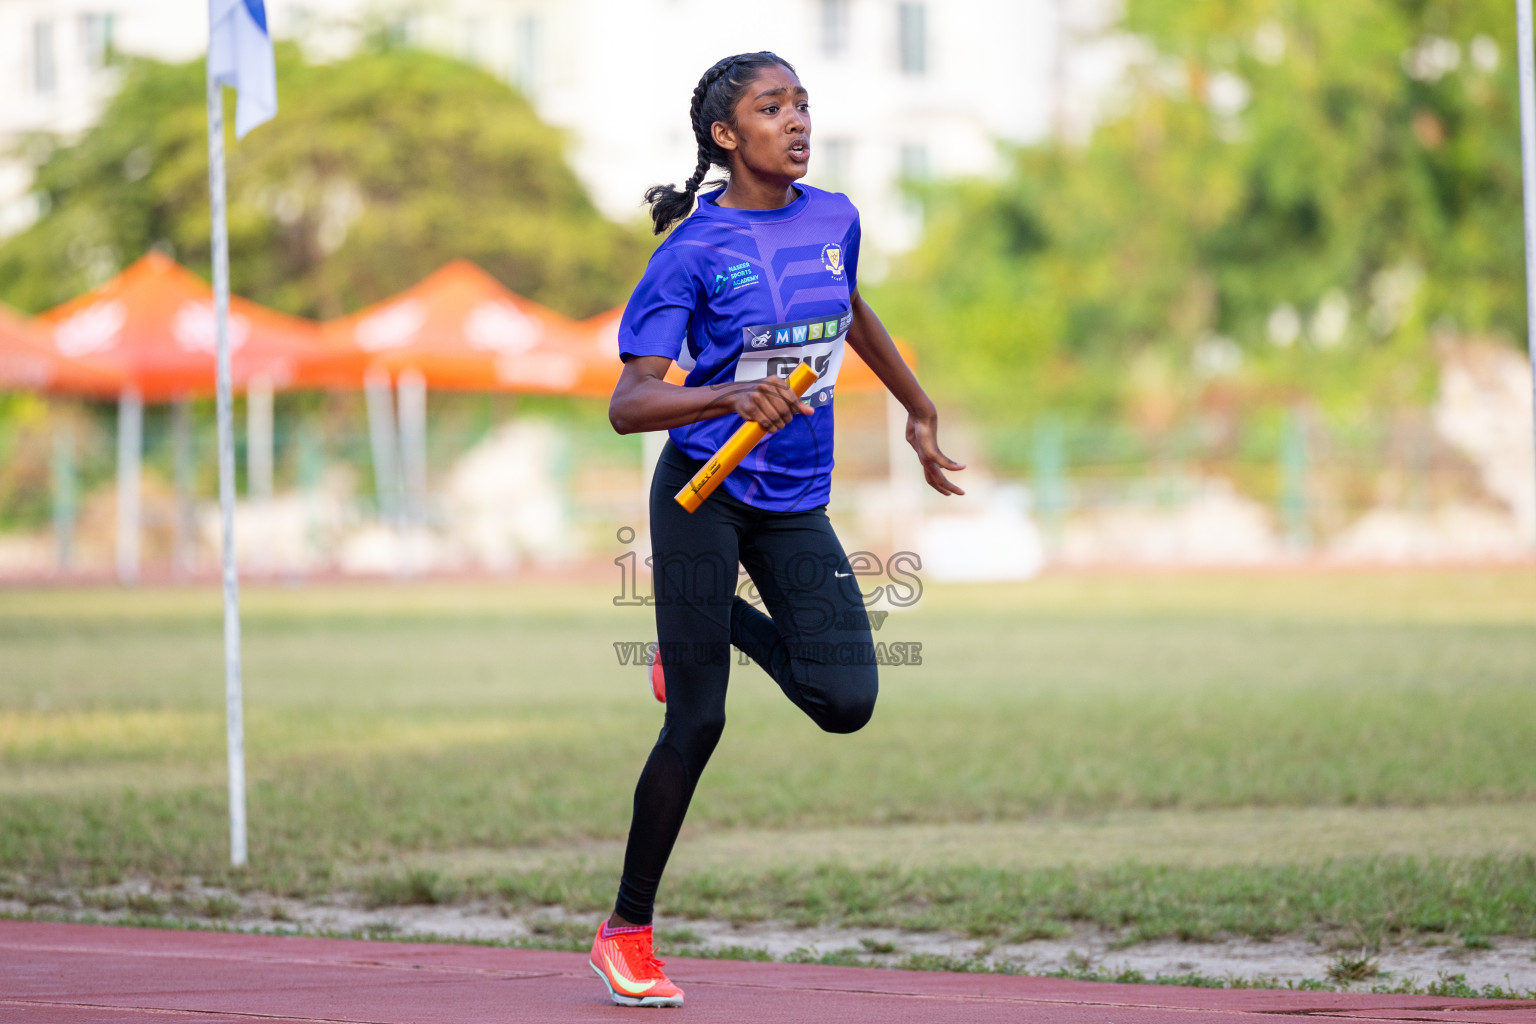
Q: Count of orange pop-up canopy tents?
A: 4